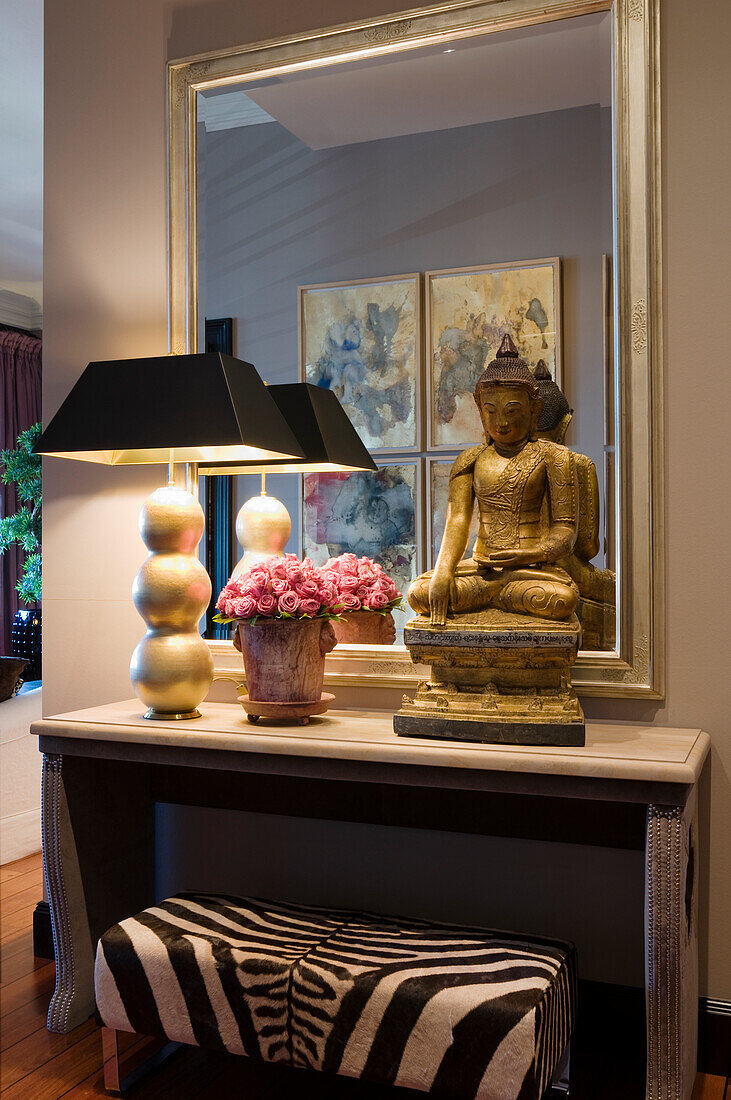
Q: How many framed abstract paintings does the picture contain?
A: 4